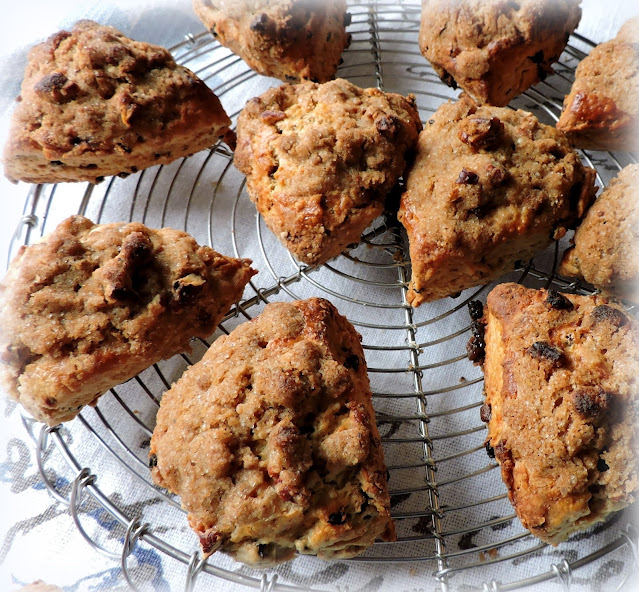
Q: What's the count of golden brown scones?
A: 10